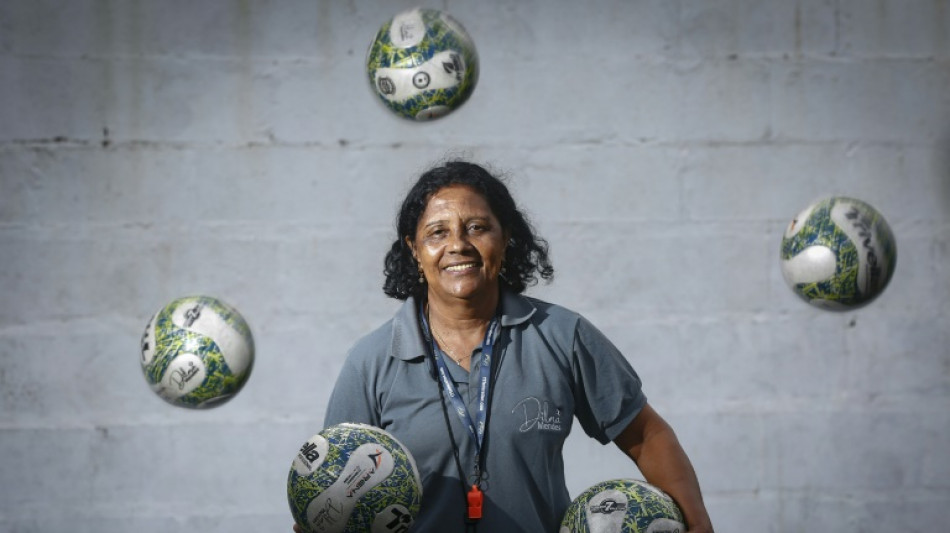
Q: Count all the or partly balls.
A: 5